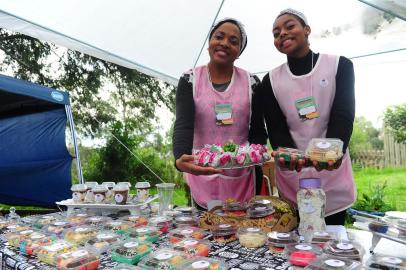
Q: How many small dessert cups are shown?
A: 7